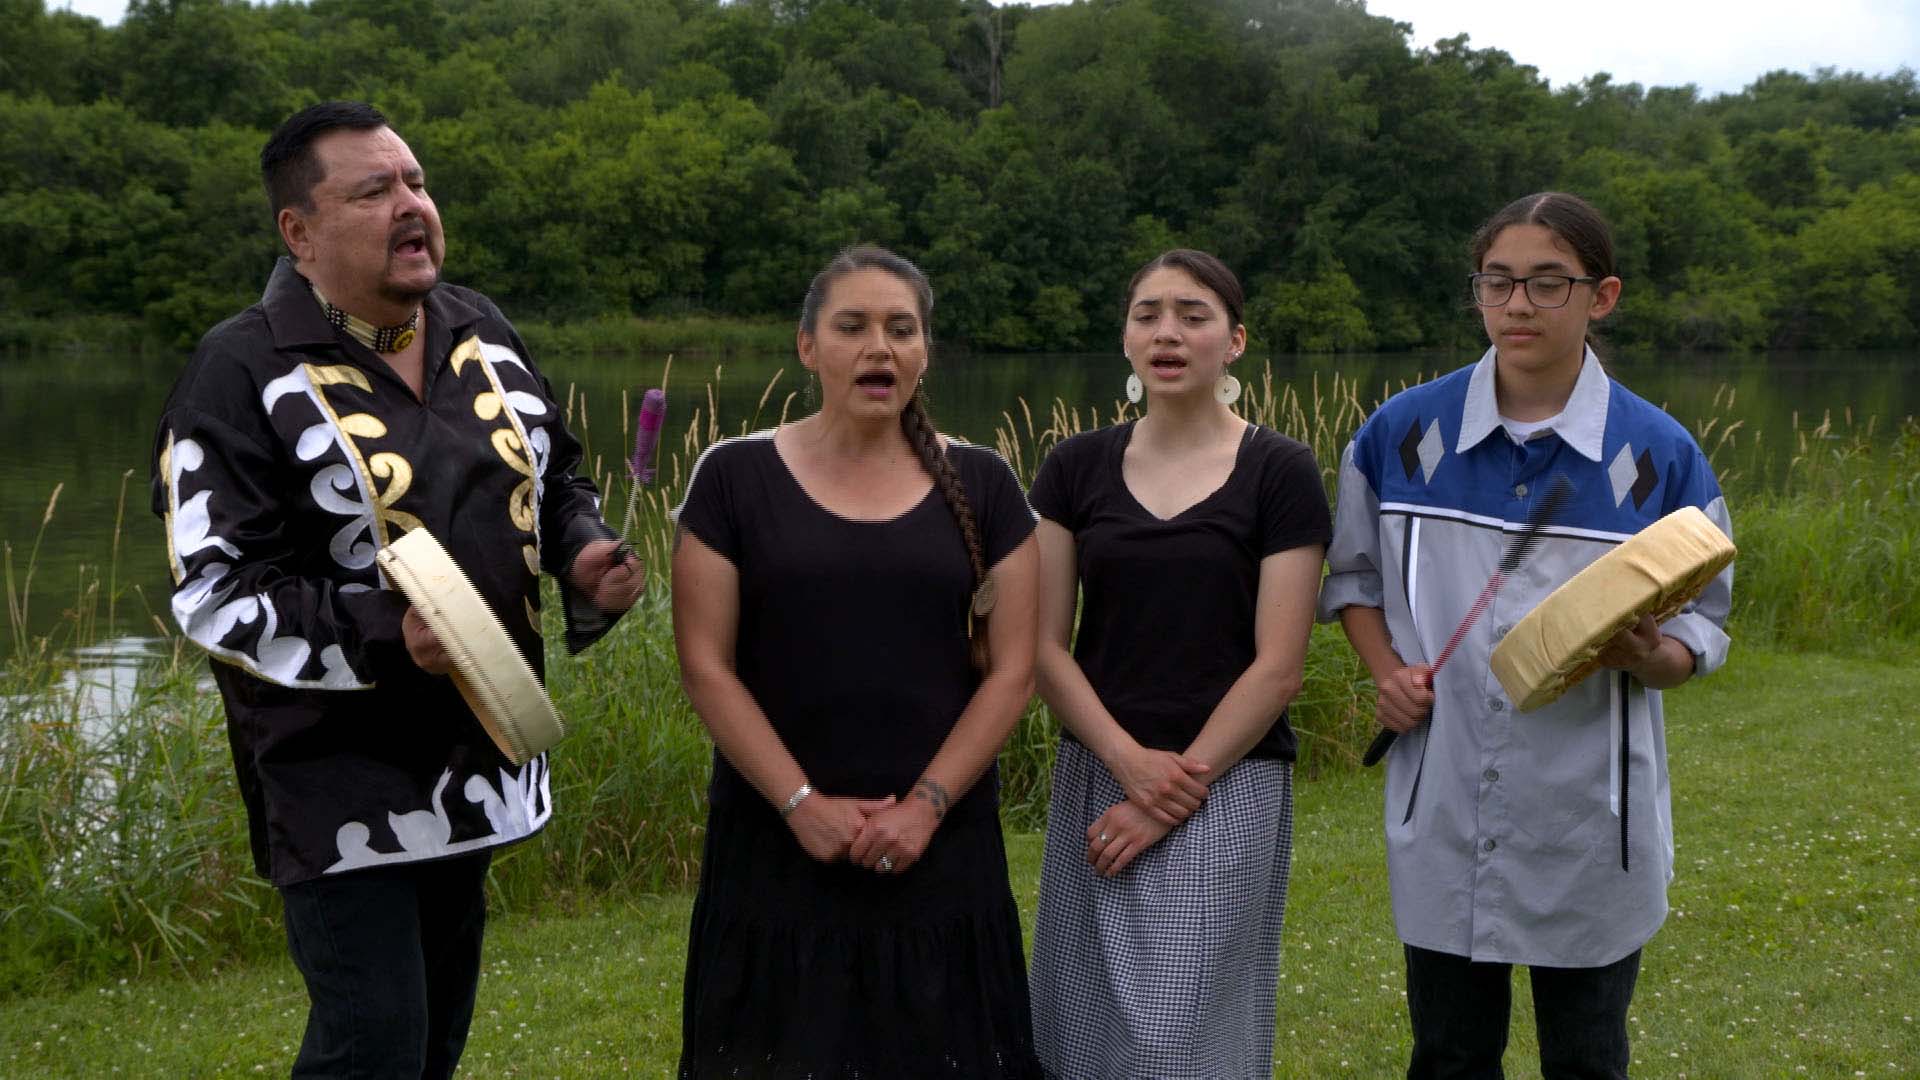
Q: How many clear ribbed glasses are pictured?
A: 0